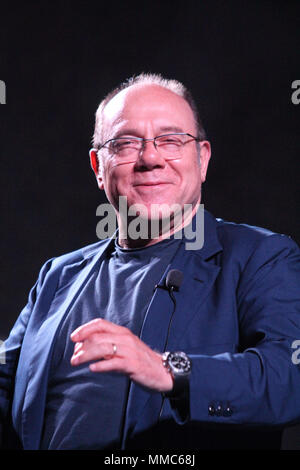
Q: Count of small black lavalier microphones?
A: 1